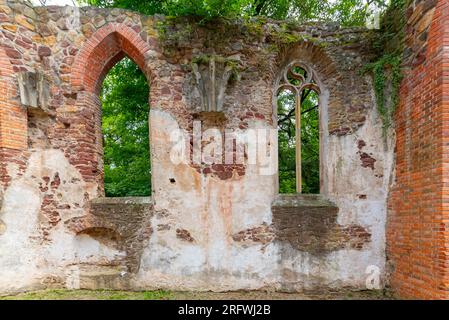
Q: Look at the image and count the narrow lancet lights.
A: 2